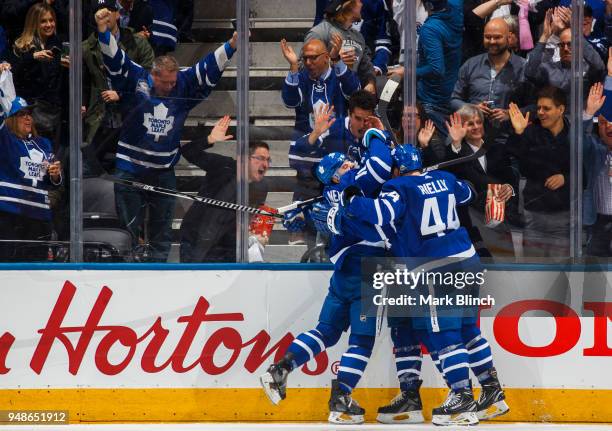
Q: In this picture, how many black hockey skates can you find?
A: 5